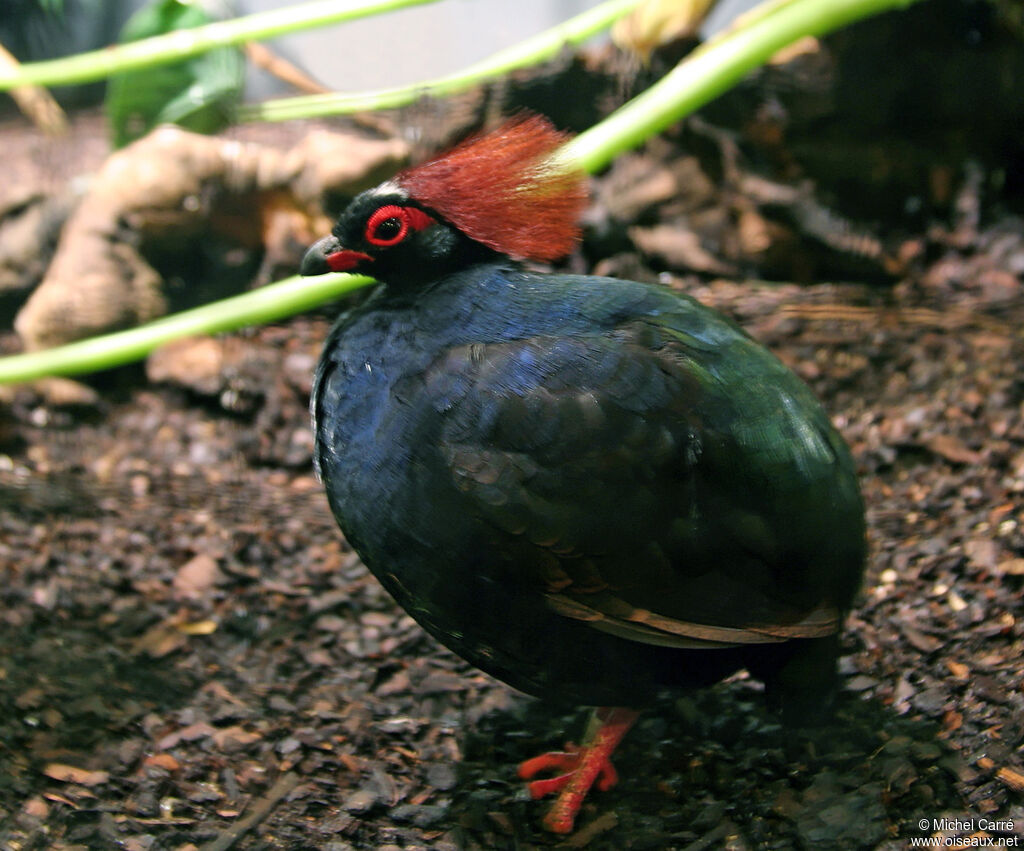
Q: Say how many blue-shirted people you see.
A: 0